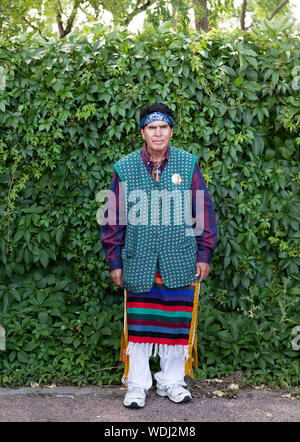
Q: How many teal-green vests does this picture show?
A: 1